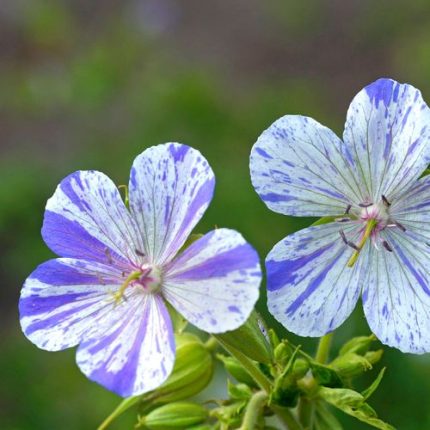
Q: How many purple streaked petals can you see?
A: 10